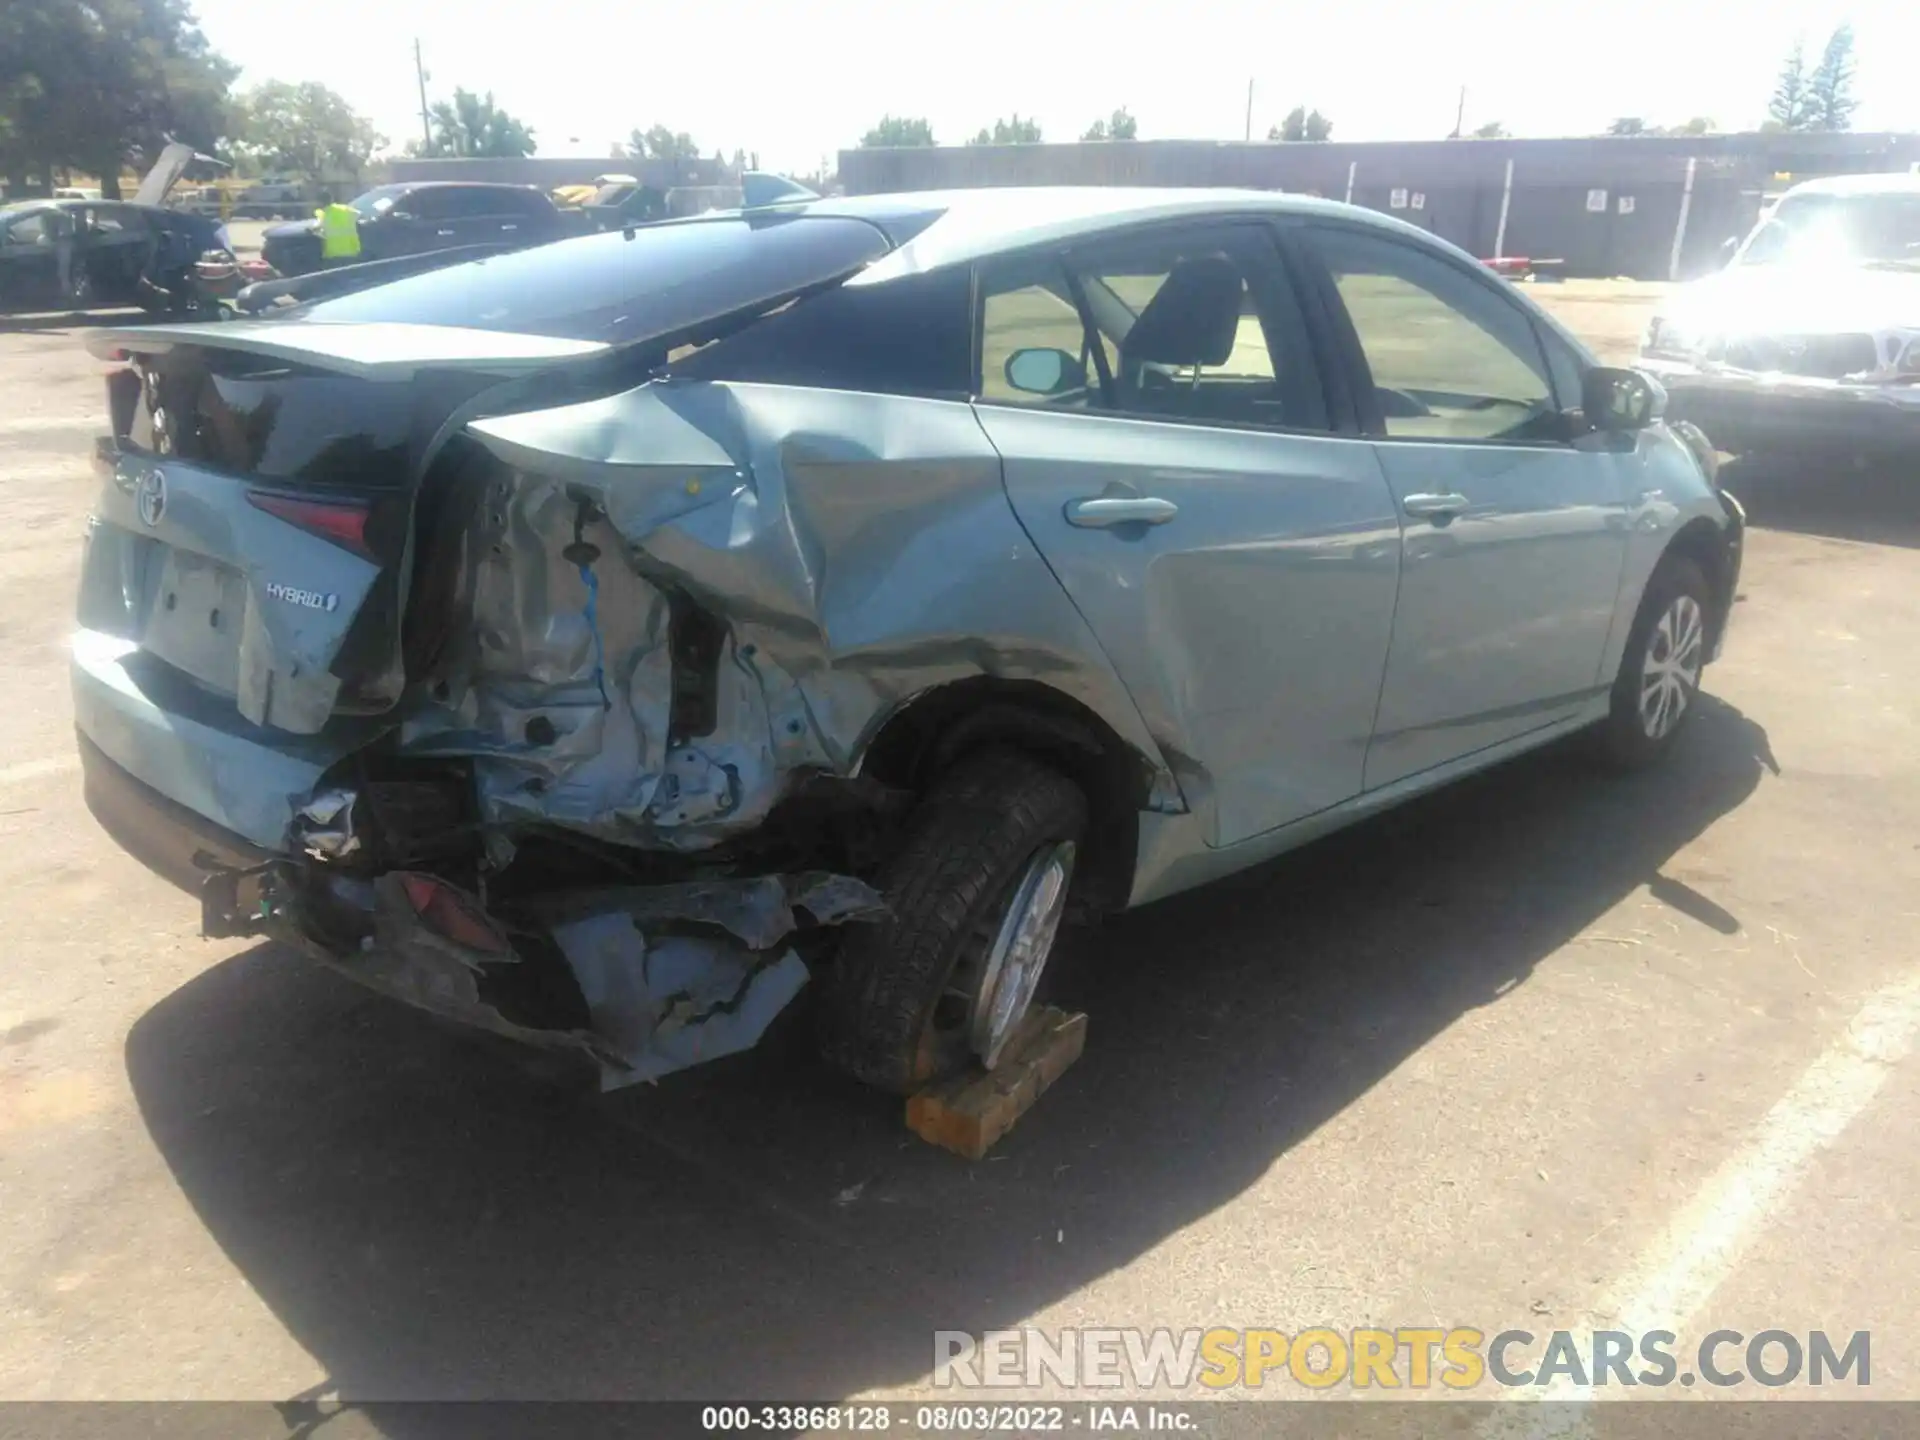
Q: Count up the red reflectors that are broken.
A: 1